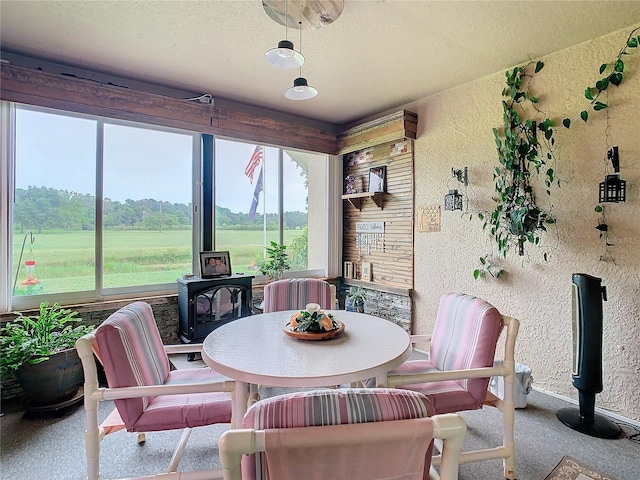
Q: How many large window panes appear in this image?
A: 4